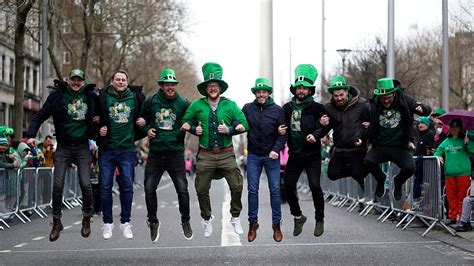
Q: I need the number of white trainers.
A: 4